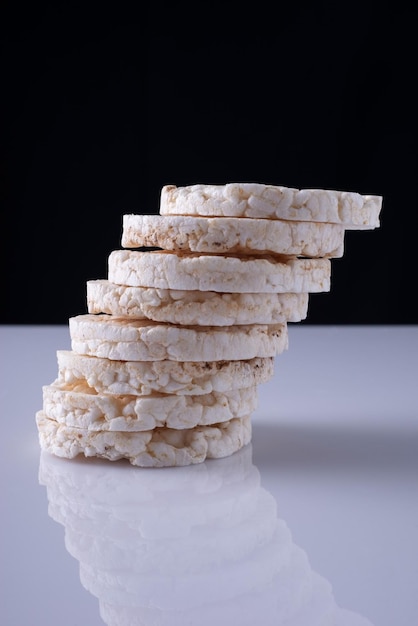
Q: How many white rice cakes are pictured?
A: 8